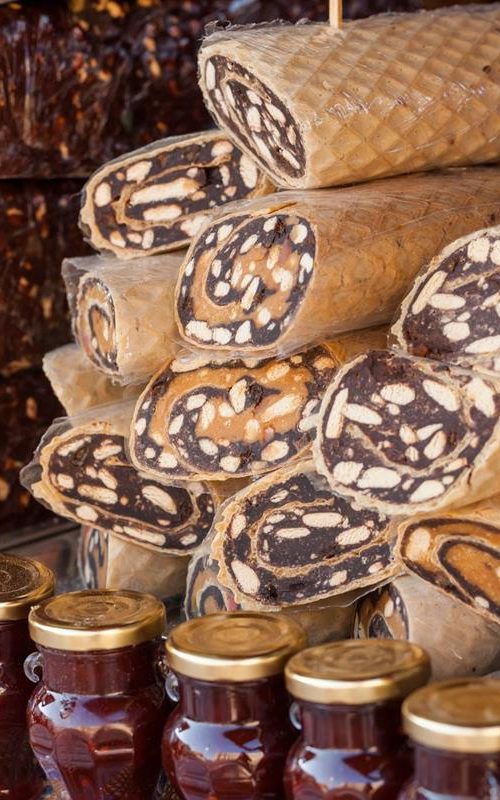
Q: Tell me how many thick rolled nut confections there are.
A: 14